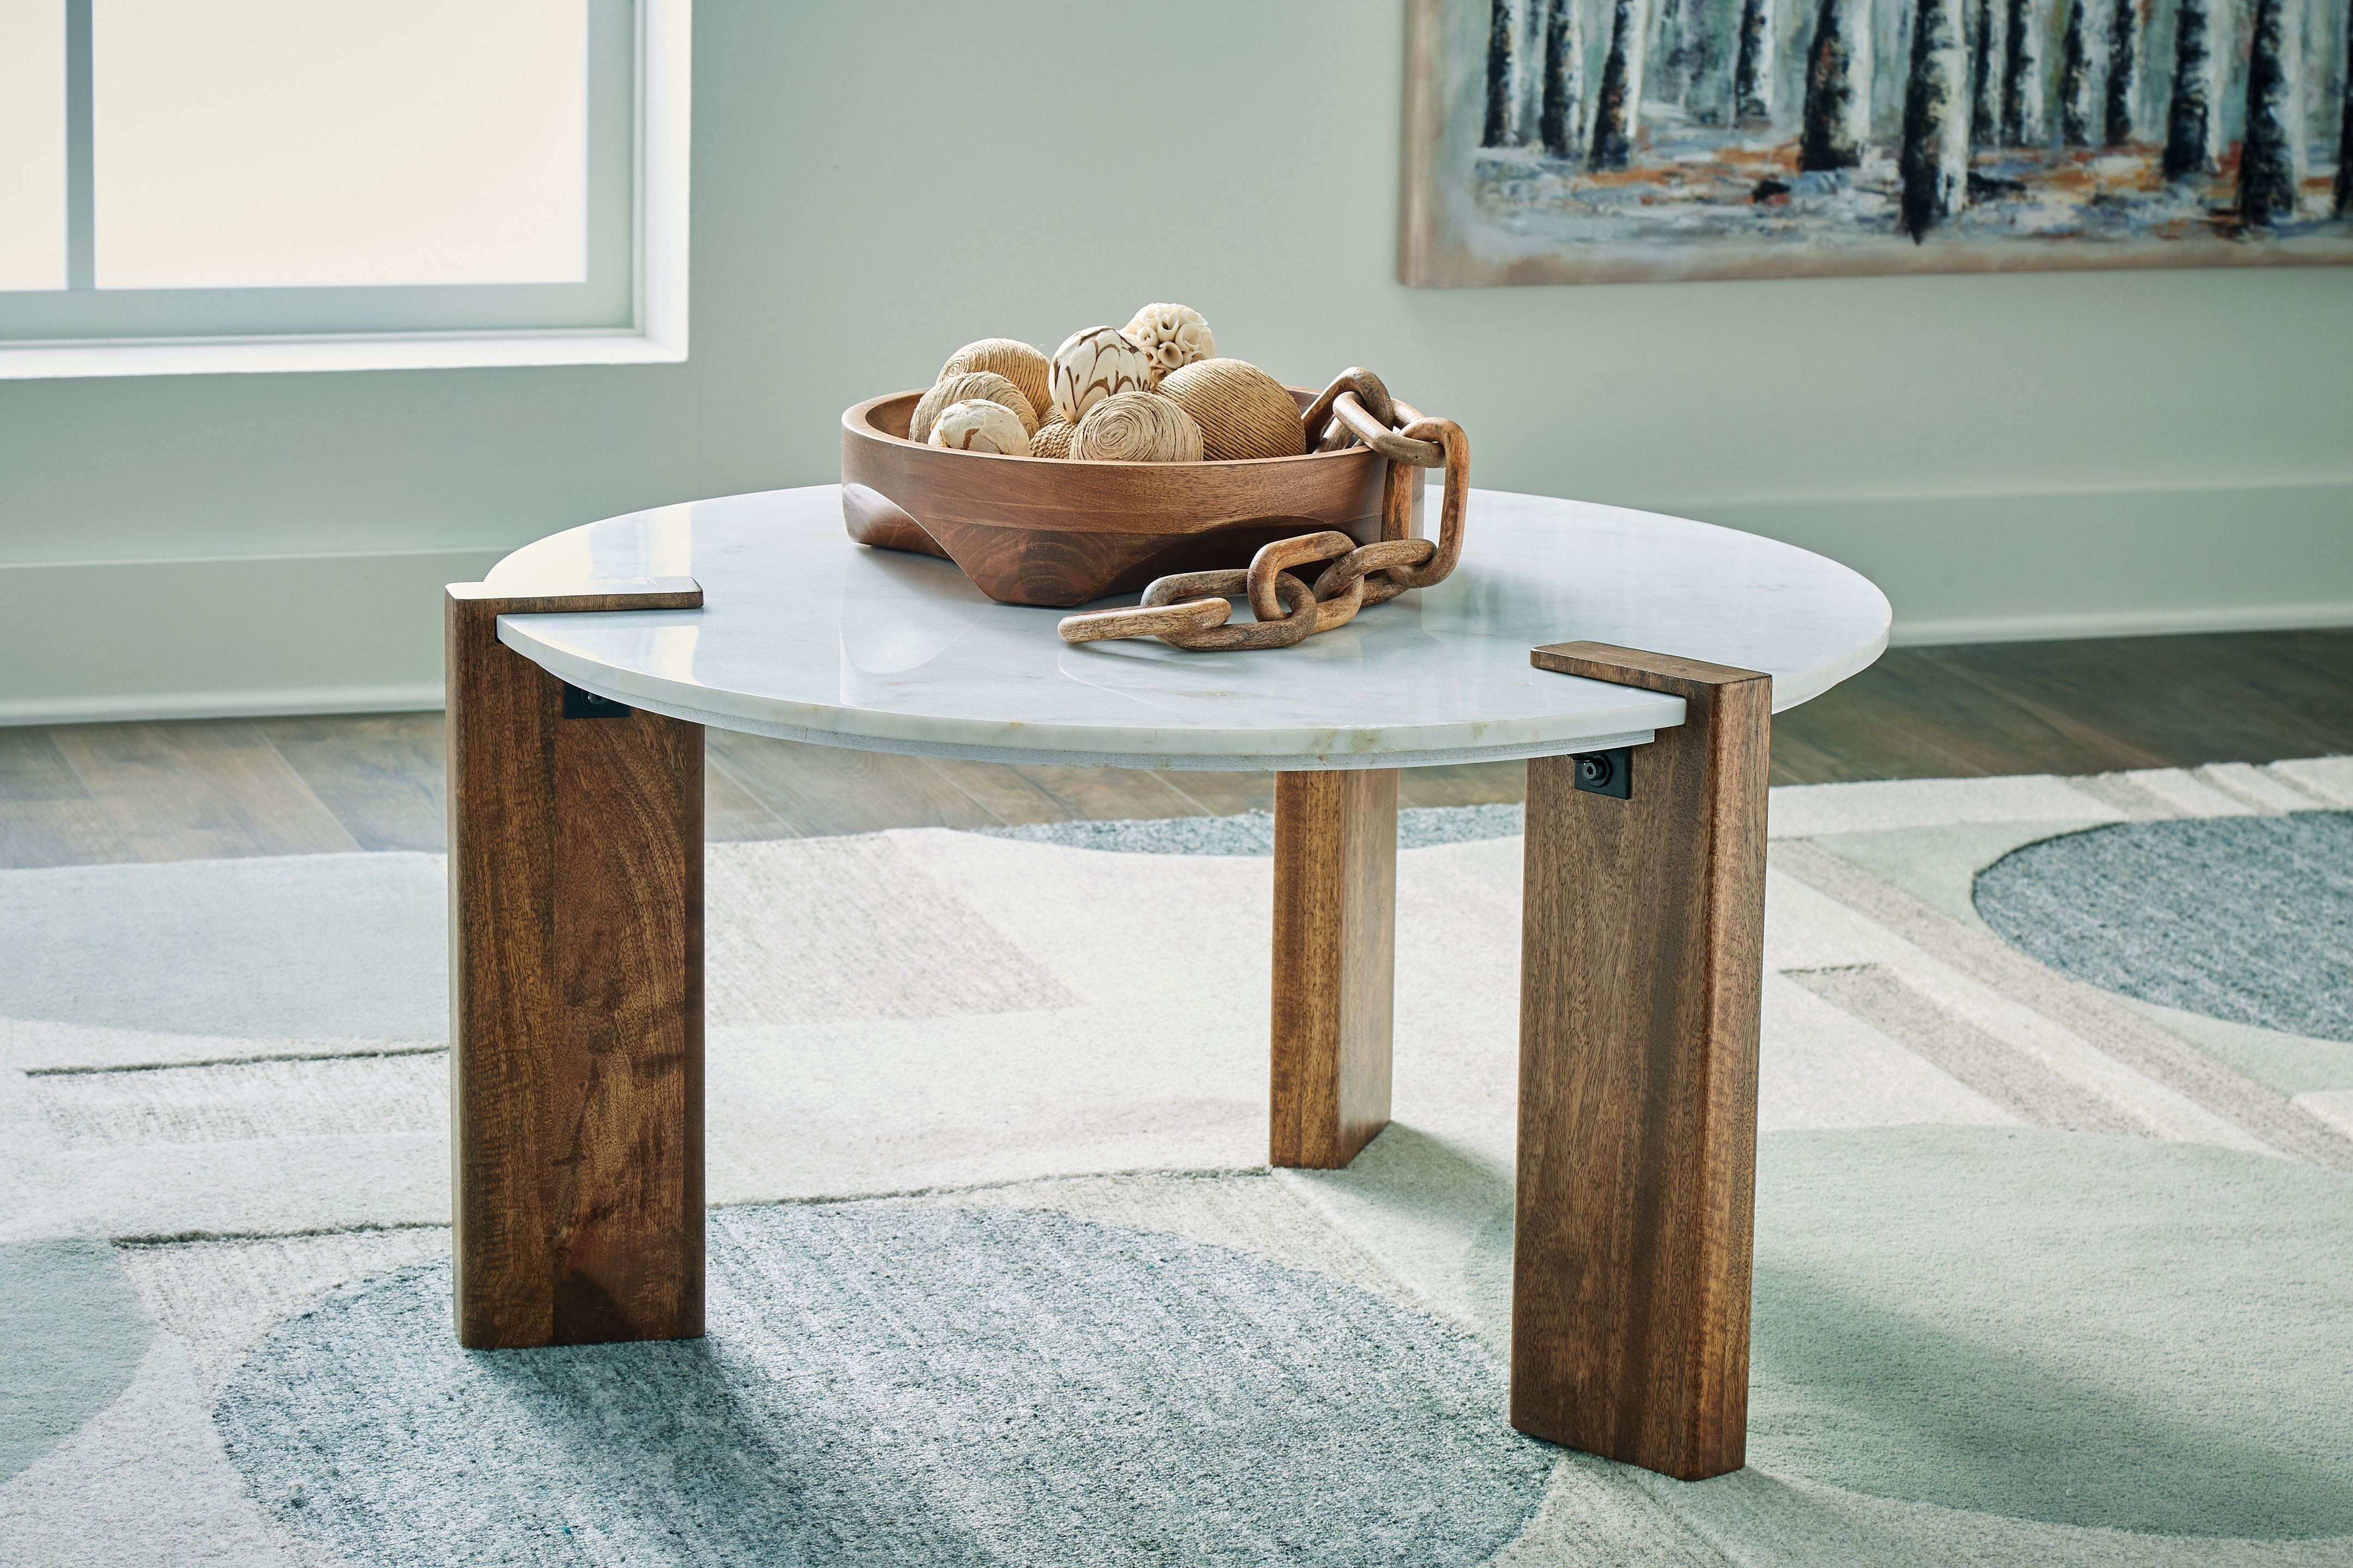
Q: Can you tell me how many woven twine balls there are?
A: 5